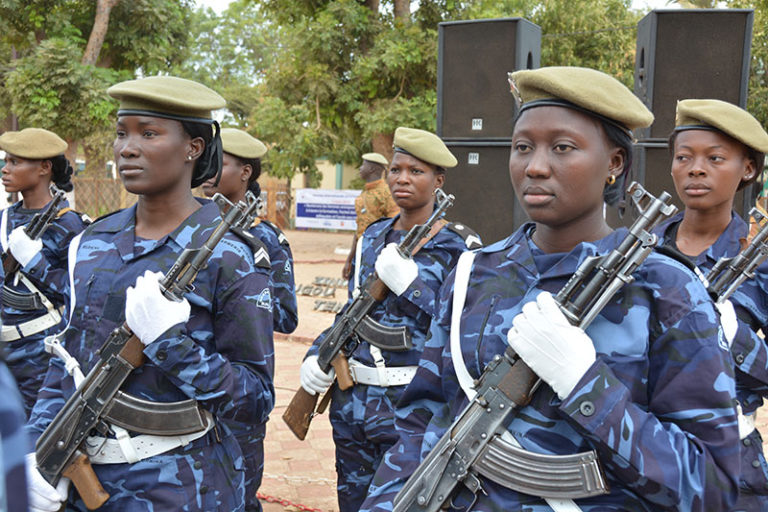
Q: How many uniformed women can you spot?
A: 6